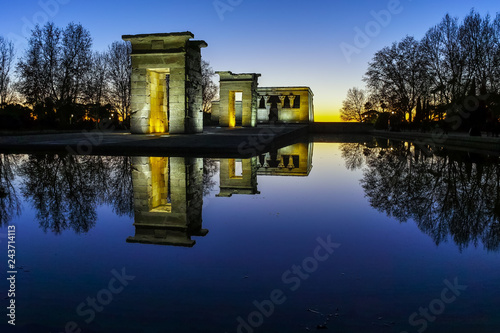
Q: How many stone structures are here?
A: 3